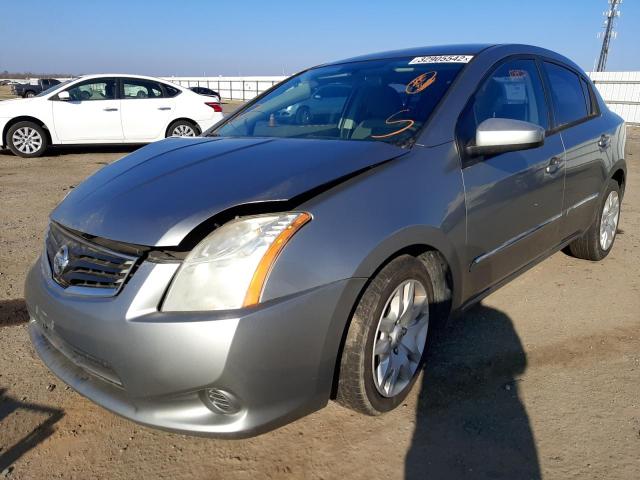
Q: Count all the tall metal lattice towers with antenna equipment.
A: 1